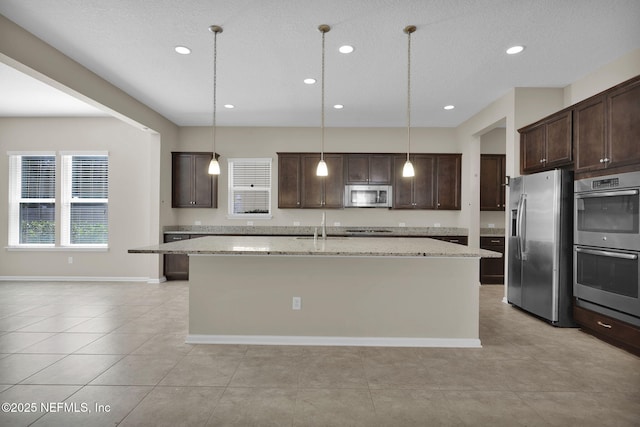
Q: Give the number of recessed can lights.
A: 7